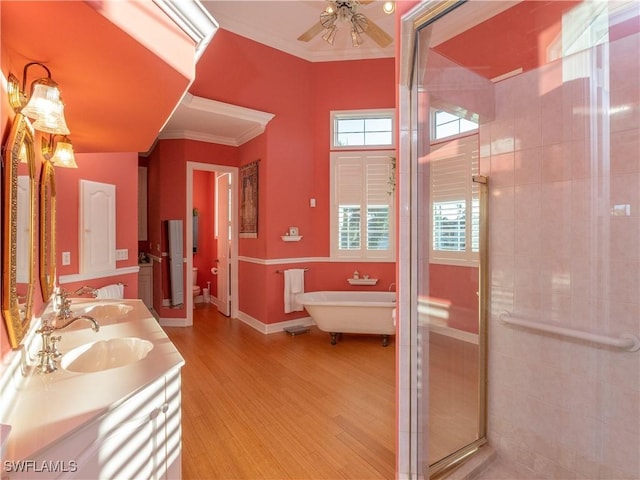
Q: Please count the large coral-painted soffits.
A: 1